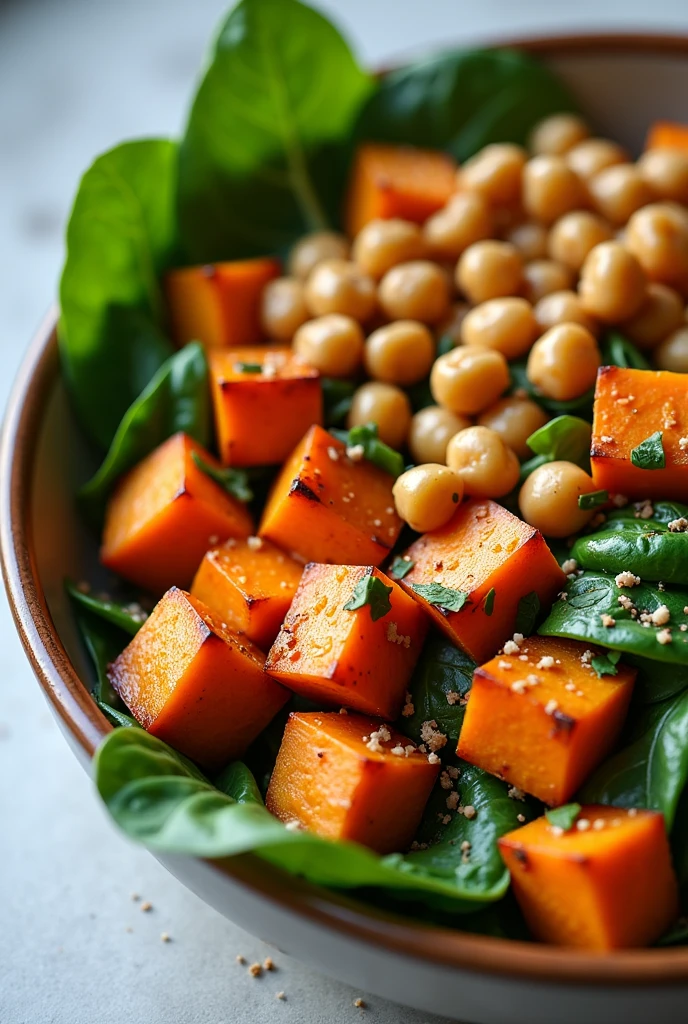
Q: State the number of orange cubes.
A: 14